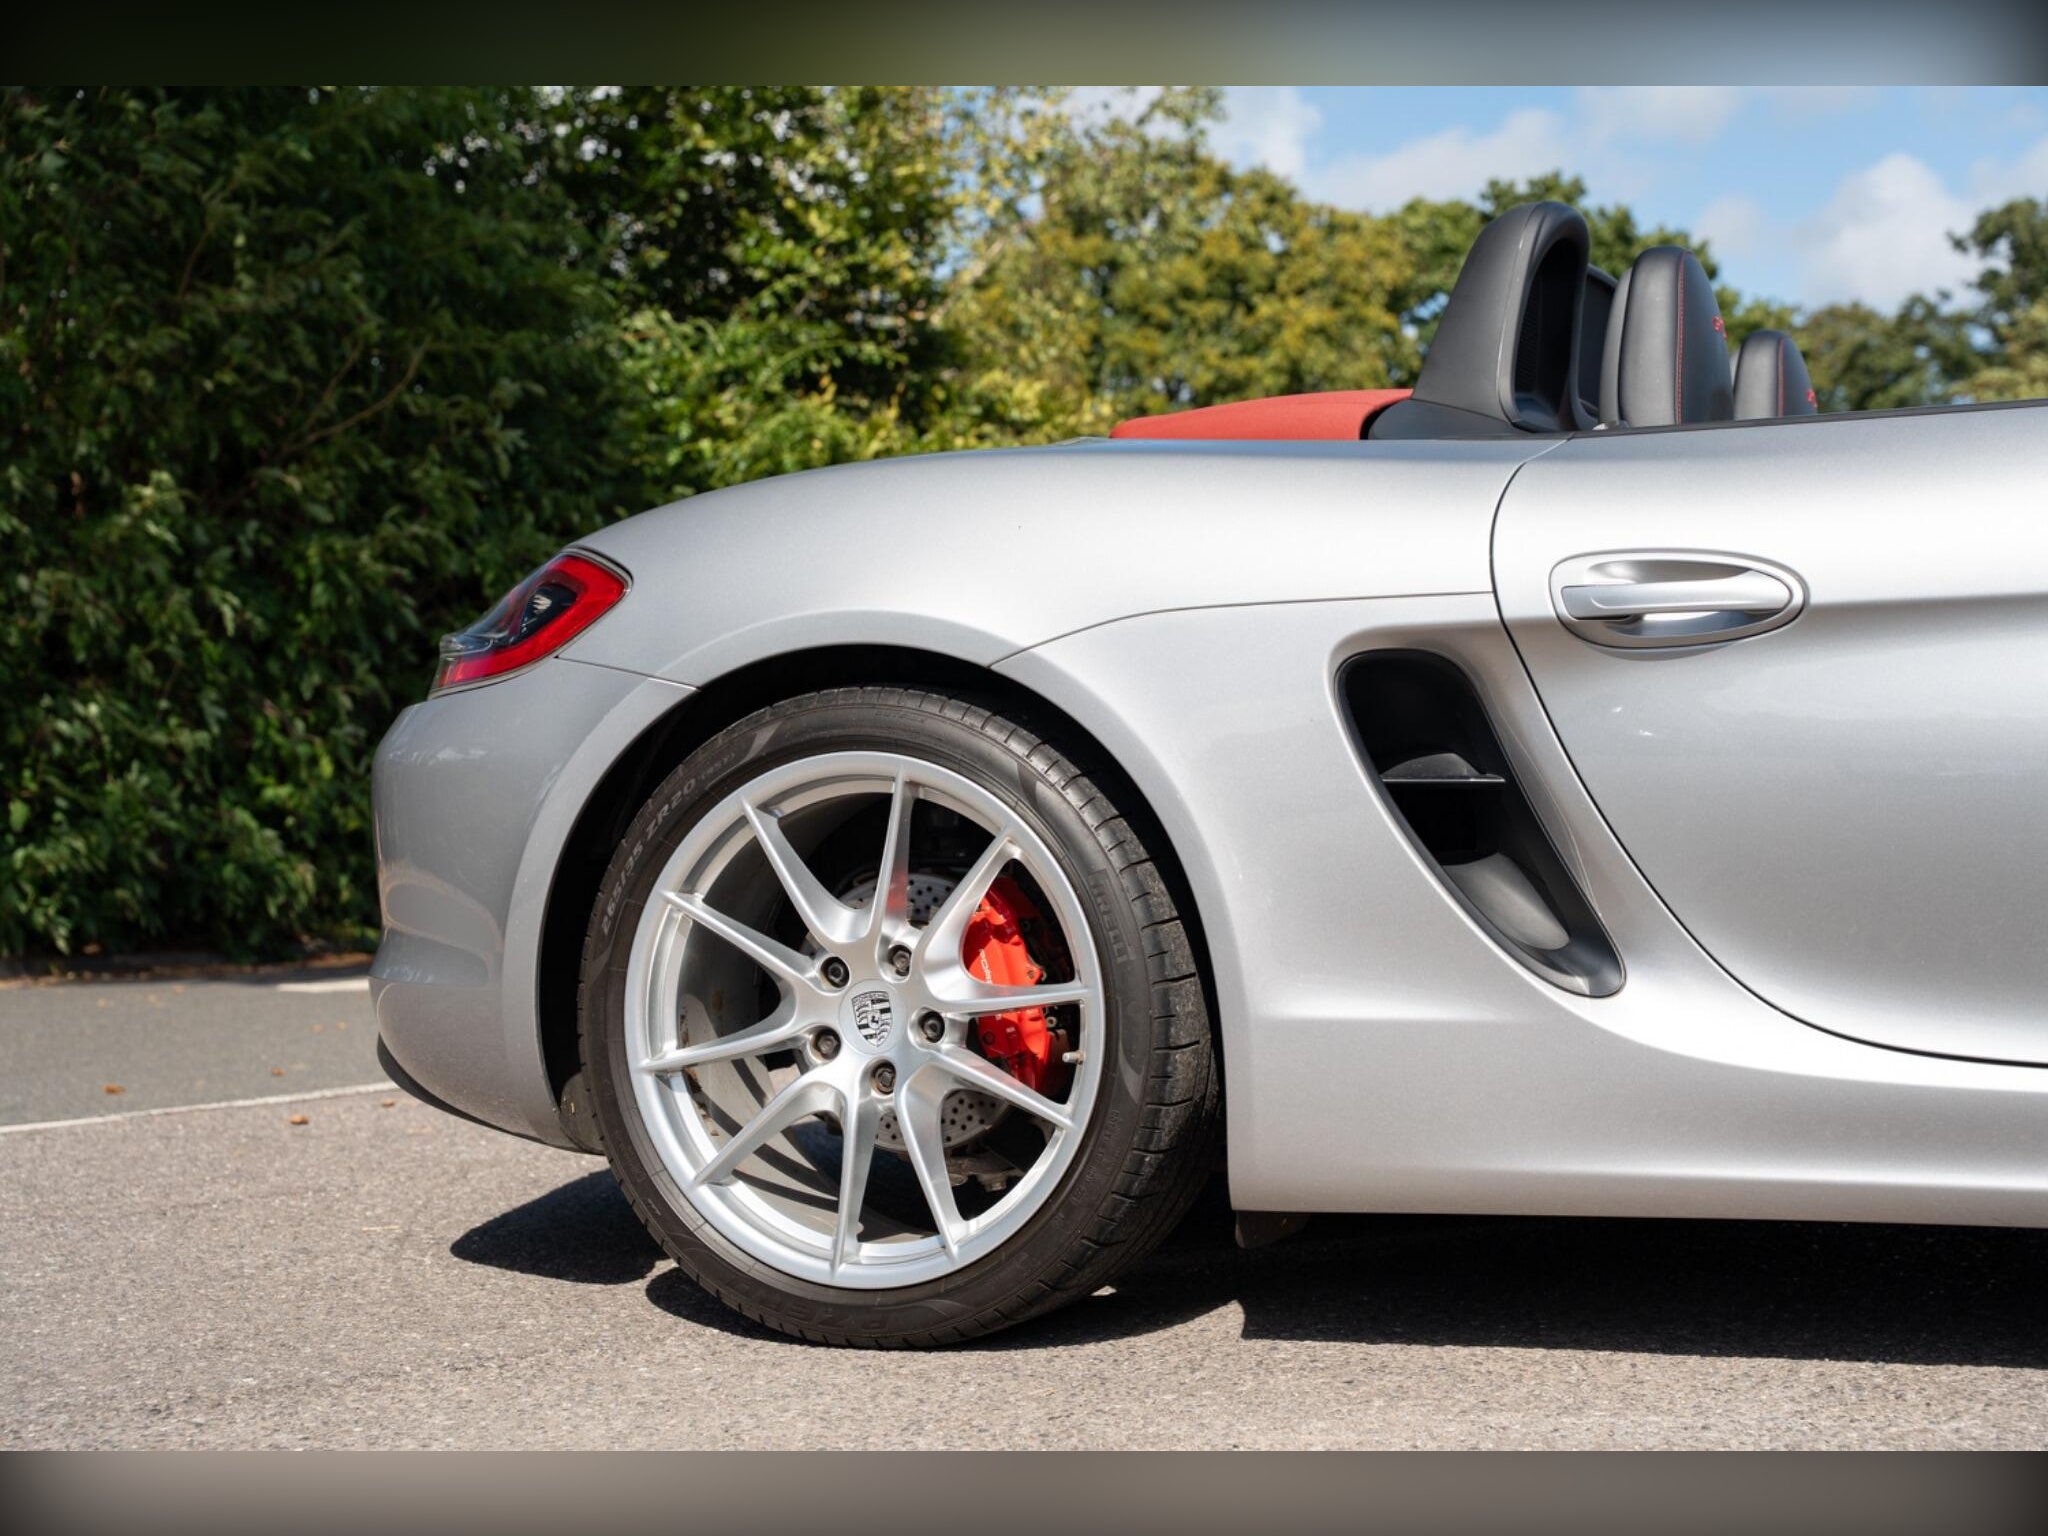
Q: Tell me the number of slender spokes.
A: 10